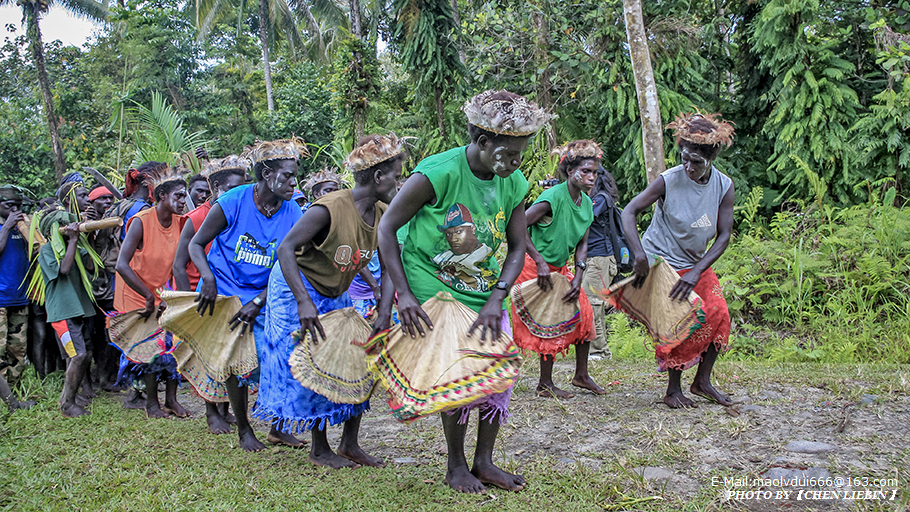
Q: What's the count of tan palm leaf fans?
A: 7